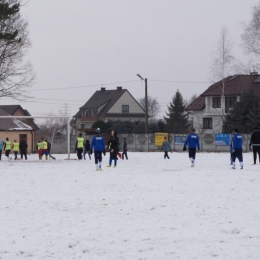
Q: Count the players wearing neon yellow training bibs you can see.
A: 5